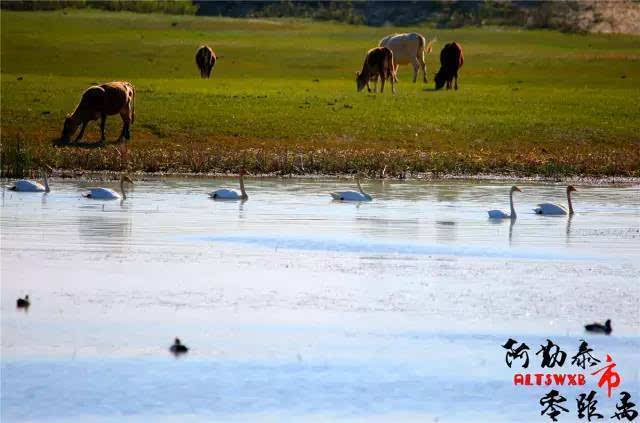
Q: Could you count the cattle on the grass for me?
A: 5